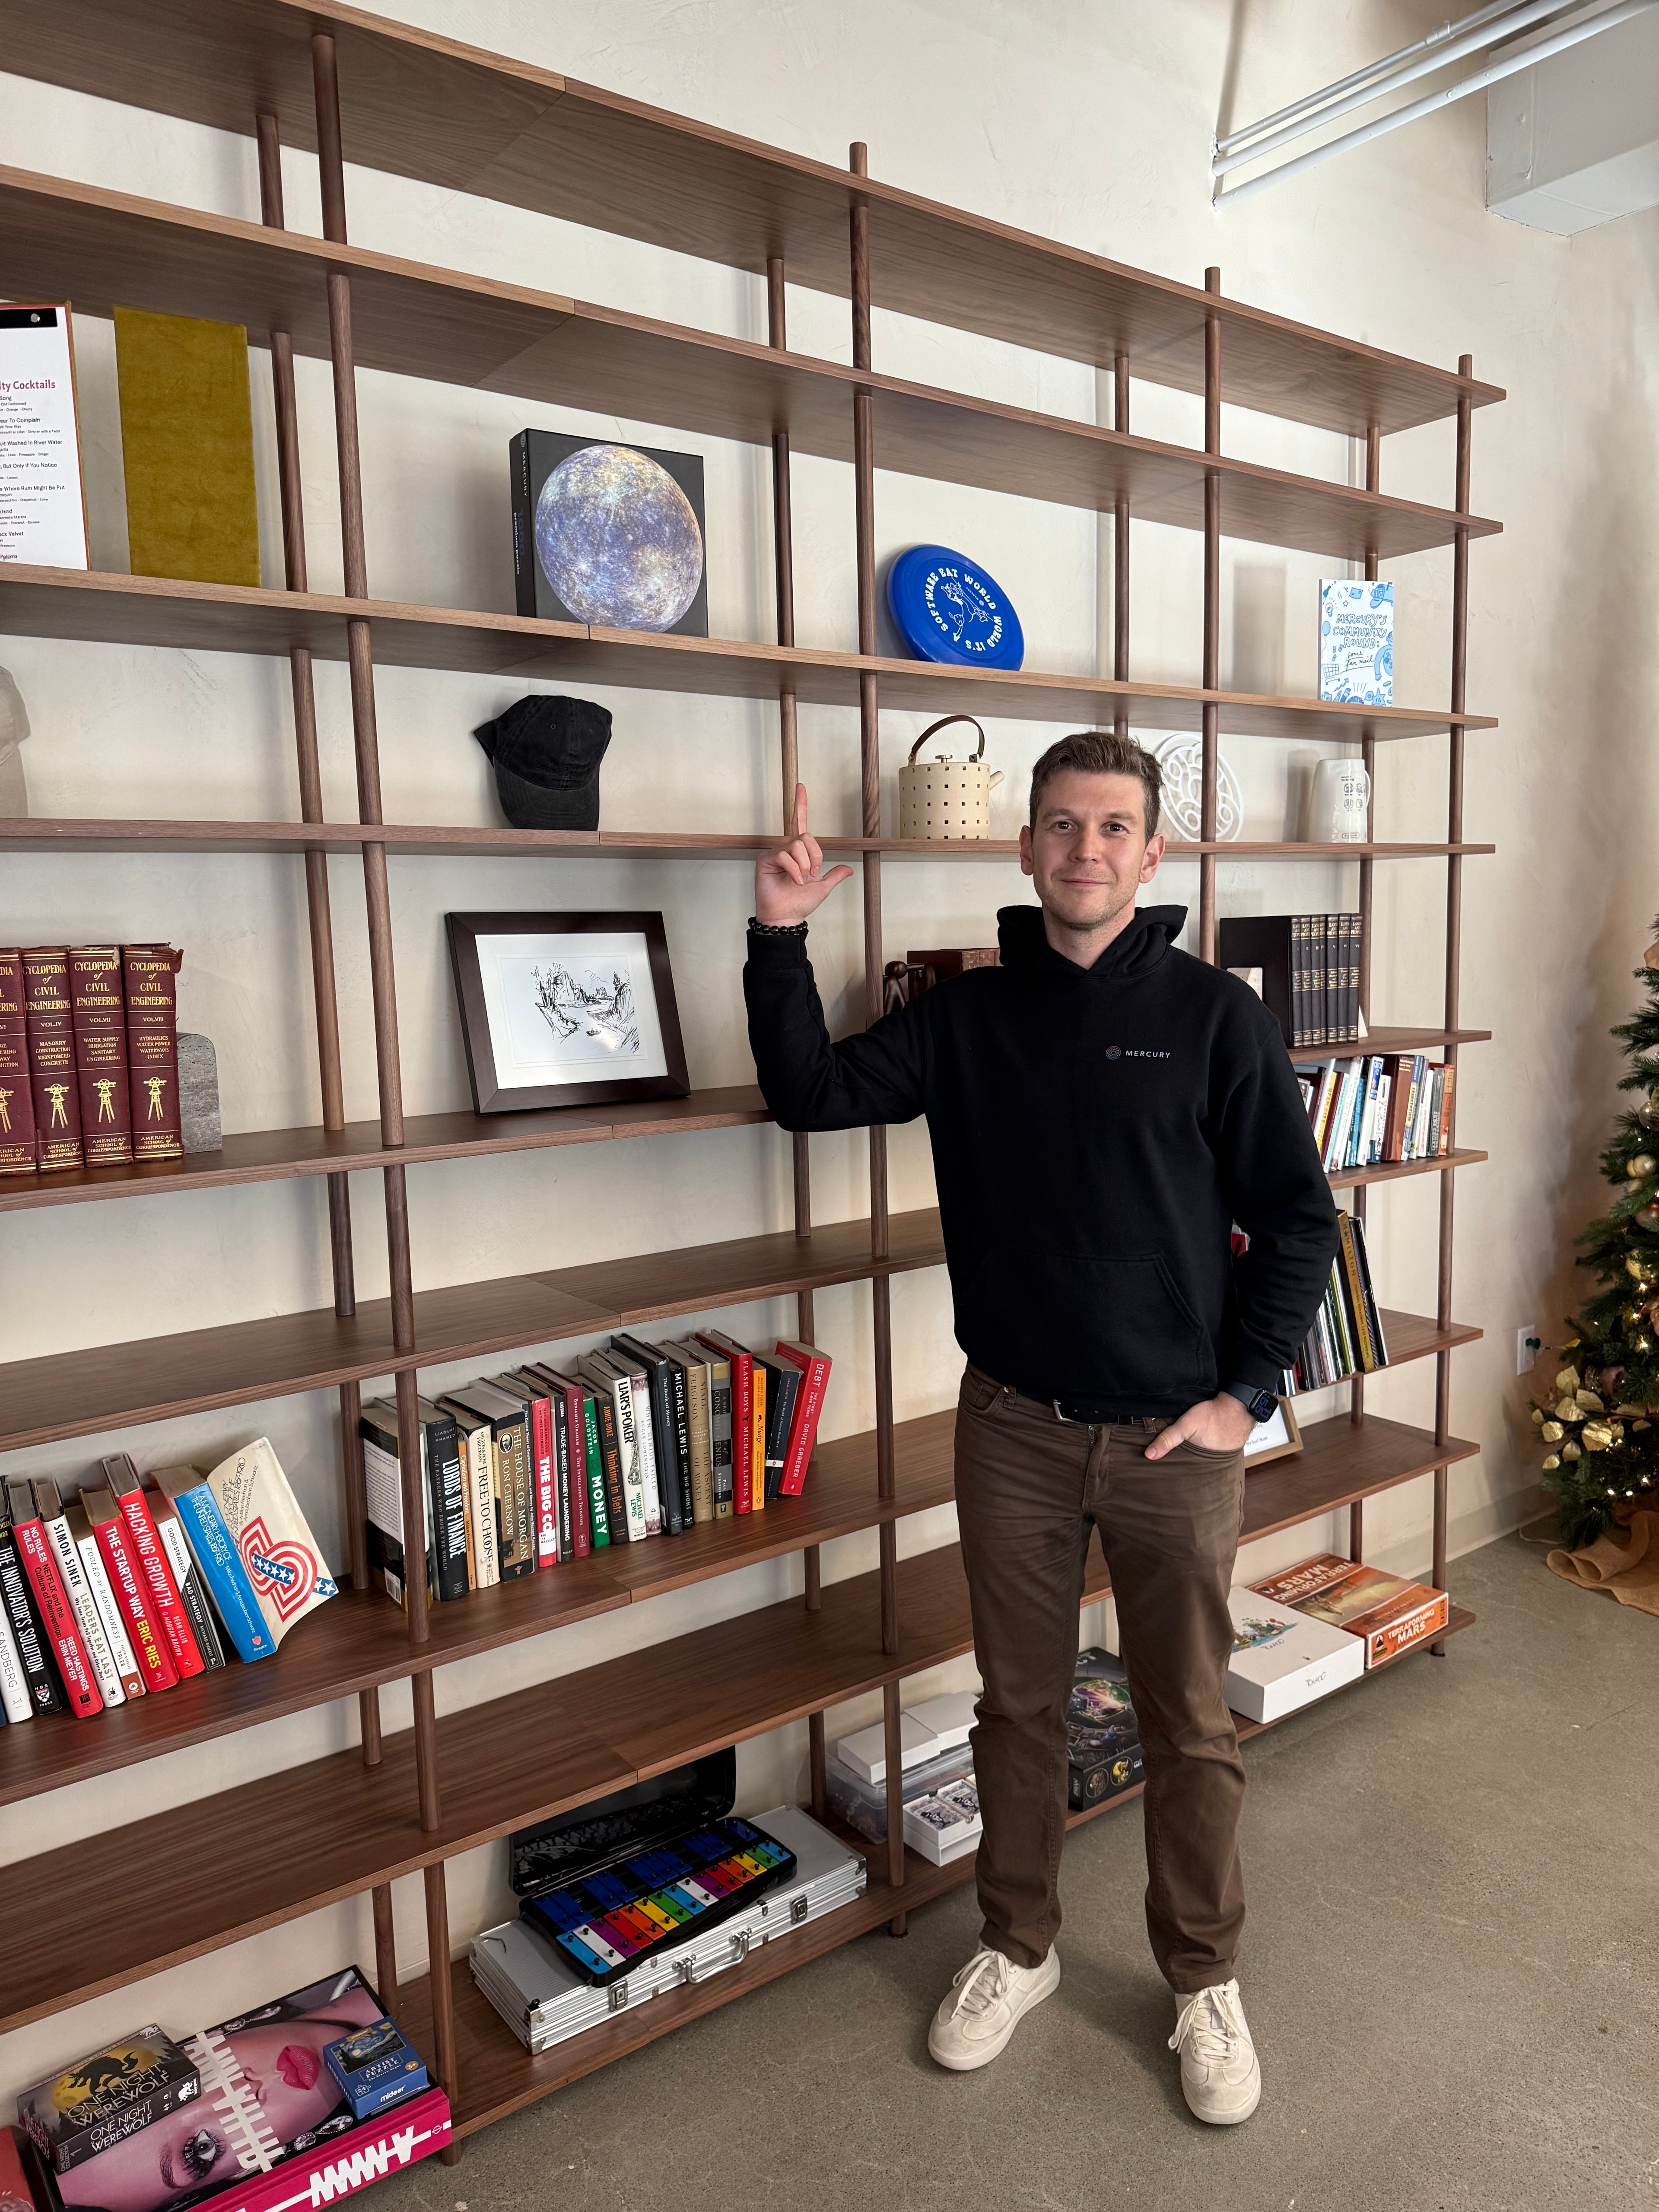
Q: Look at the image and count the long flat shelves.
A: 9